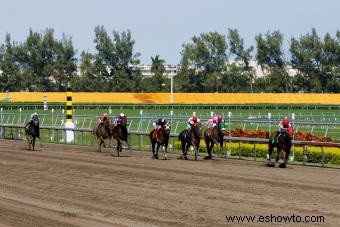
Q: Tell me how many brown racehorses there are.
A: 7